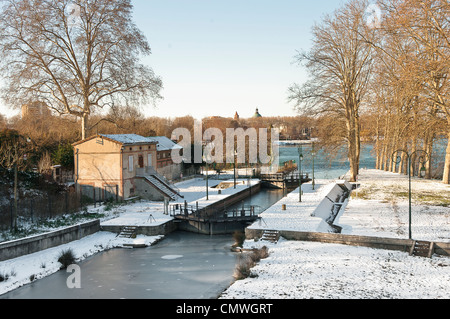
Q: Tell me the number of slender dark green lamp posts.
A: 5